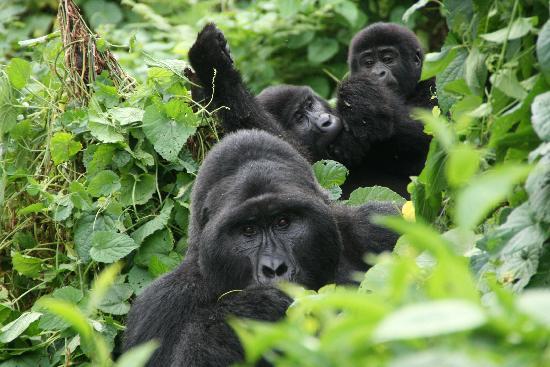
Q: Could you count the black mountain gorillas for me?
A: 3